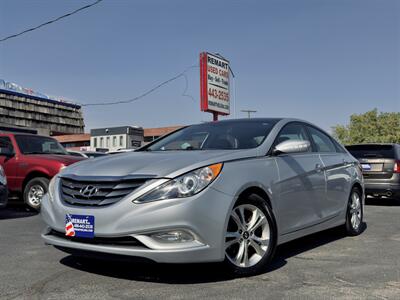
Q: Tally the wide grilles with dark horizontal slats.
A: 1